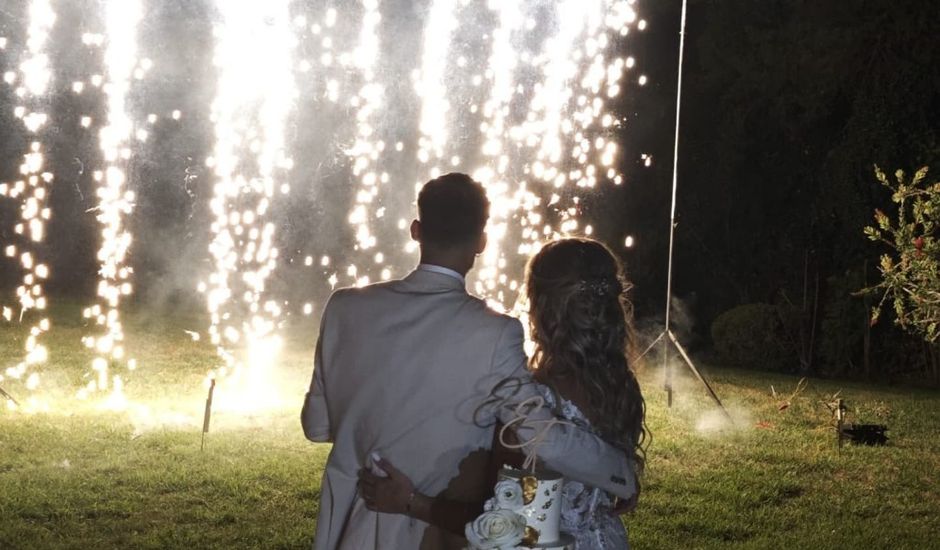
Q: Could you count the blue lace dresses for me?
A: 0